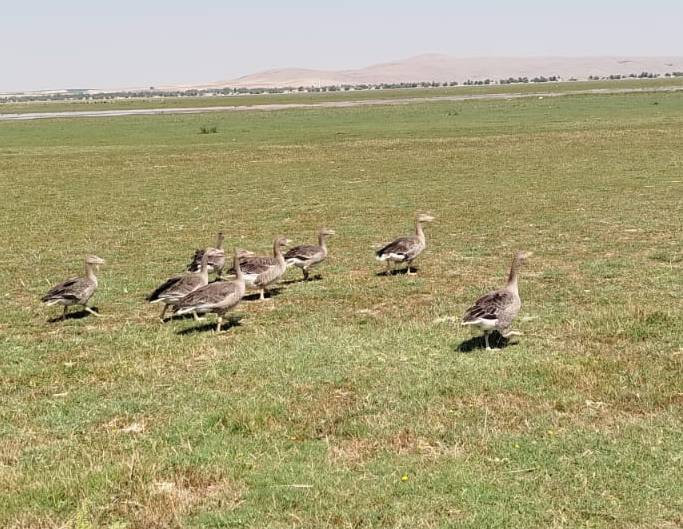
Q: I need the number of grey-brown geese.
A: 8